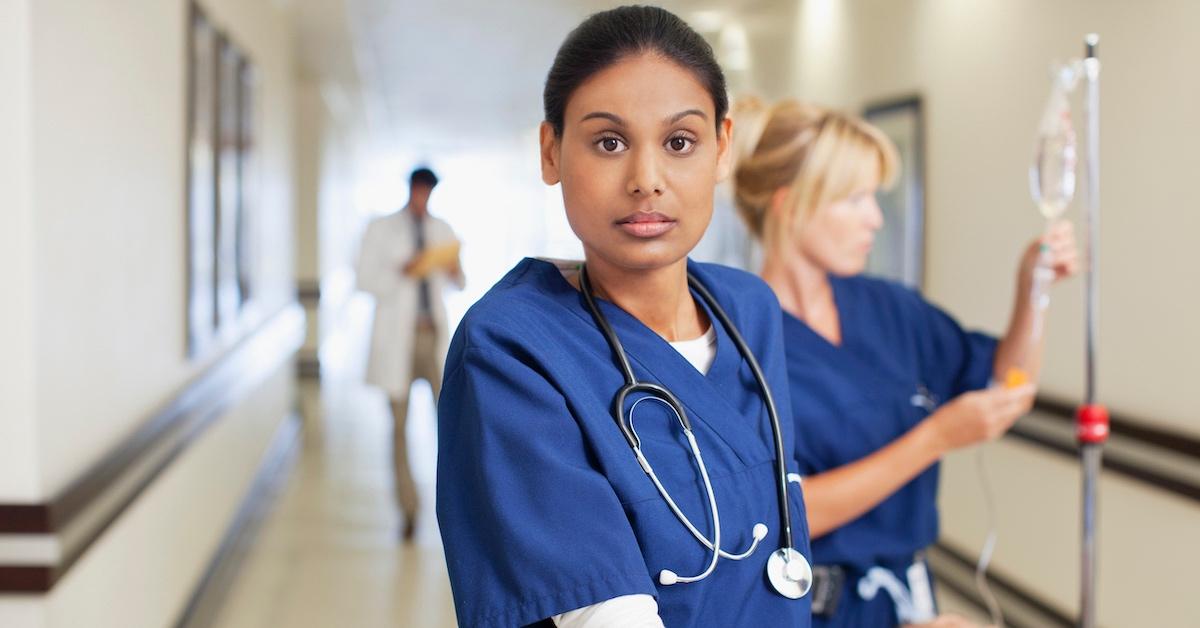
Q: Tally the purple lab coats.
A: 0